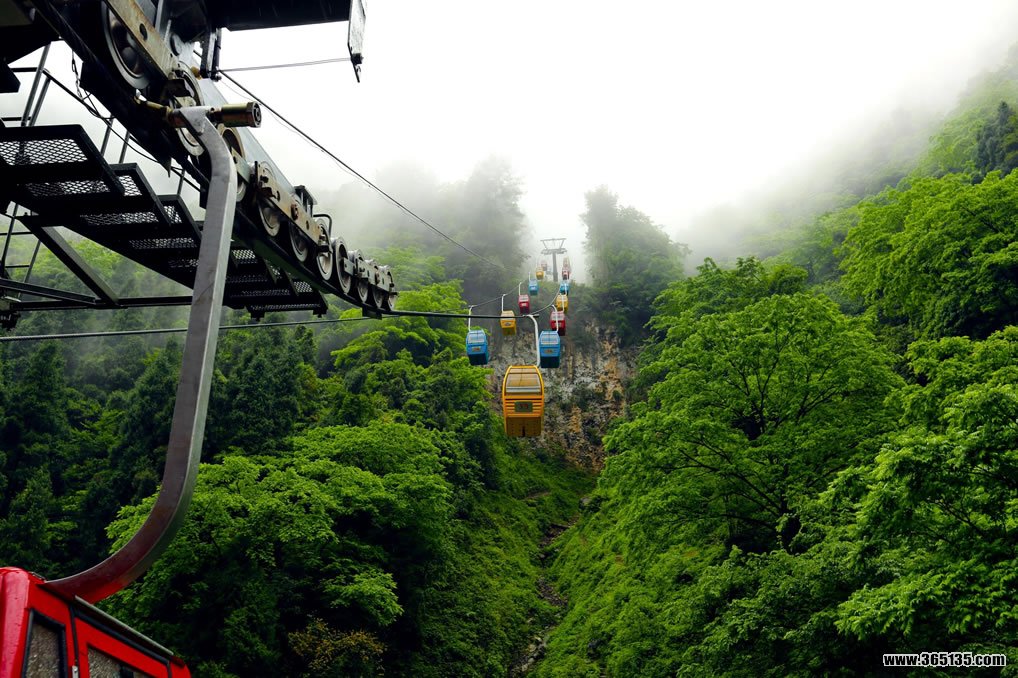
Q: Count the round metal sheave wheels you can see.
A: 10